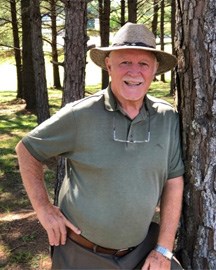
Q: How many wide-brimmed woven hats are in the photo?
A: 1